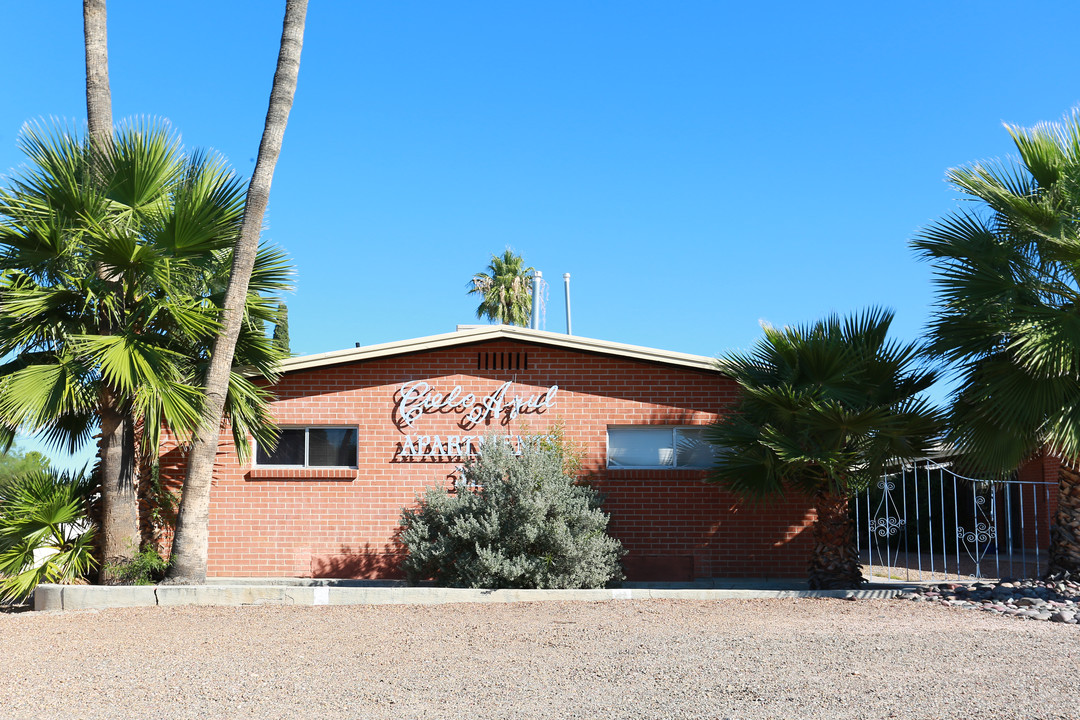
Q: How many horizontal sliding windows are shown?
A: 2